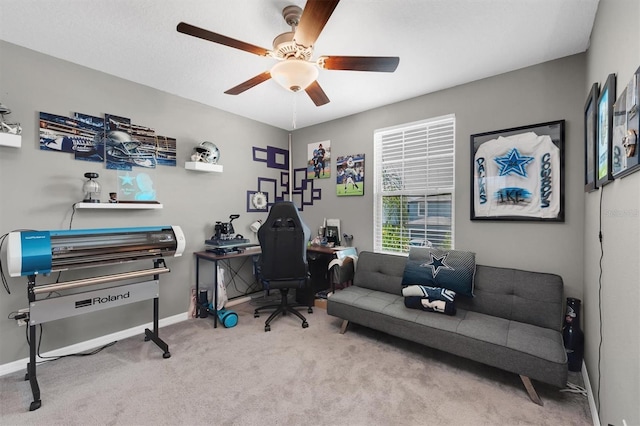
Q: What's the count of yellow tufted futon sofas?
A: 0